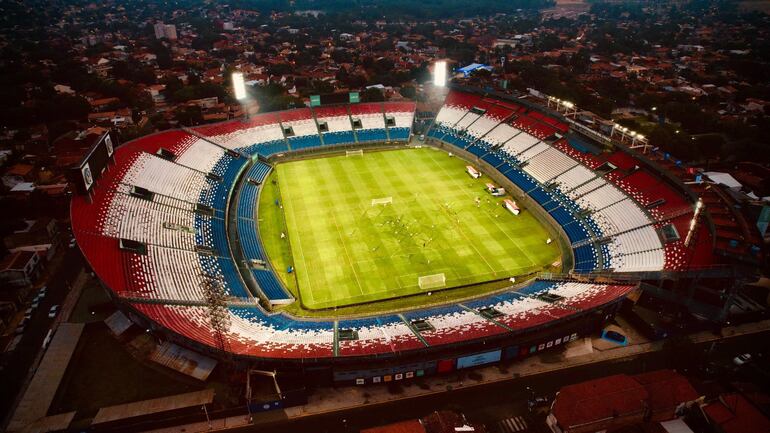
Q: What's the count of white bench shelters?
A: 3